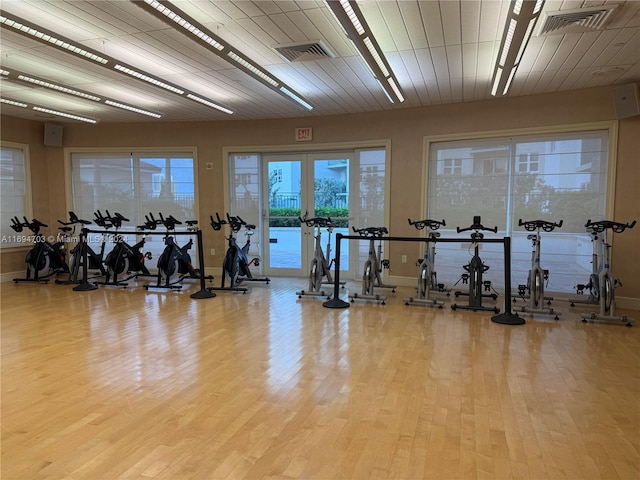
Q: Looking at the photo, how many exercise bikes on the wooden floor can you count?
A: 11